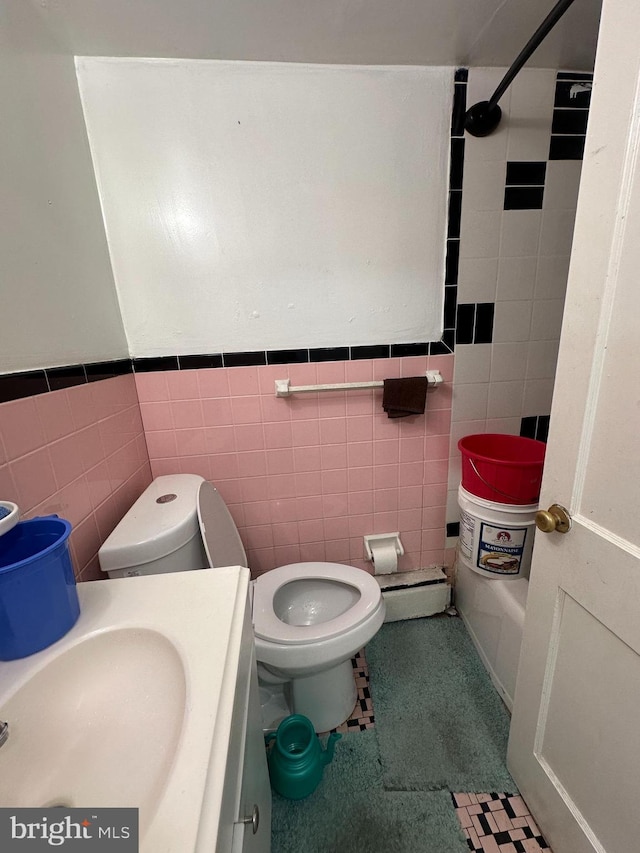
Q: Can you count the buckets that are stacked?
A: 2